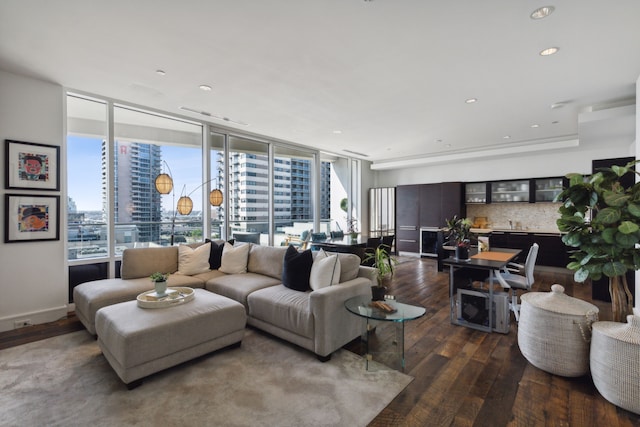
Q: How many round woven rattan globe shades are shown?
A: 3